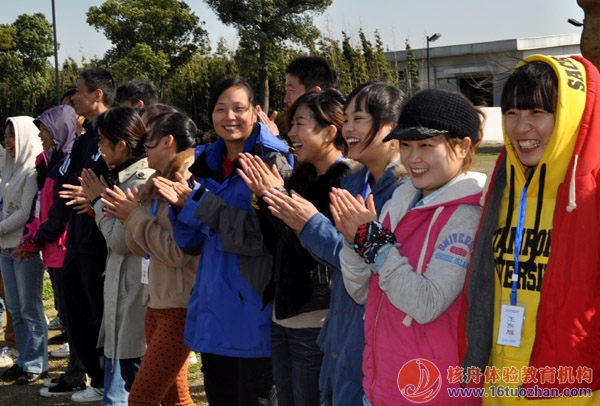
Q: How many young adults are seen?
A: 14